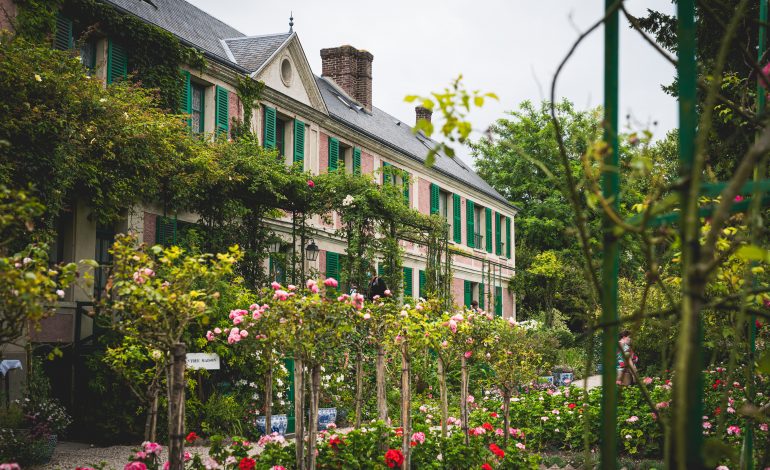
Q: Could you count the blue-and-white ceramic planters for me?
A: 4